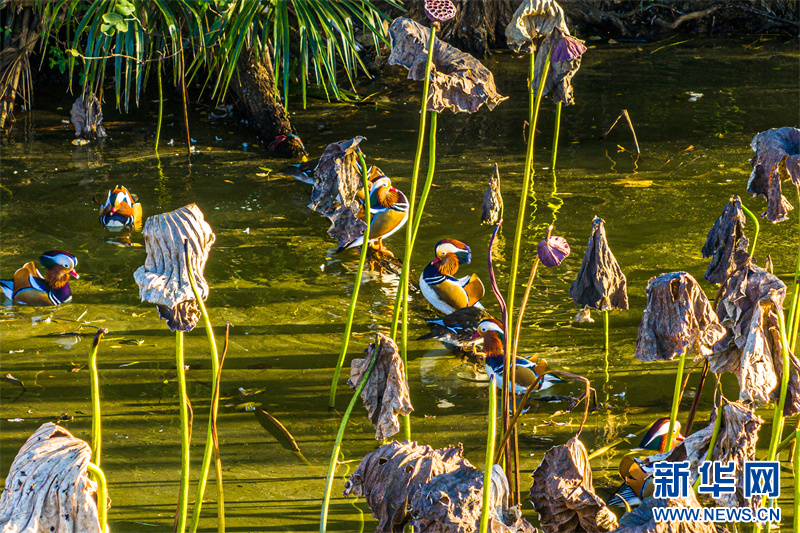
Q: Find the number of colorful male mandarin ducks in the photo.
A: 6